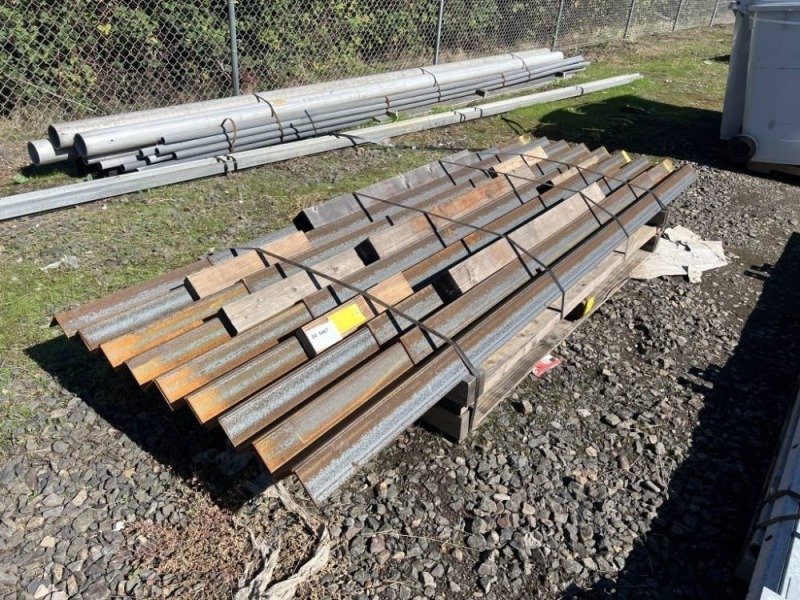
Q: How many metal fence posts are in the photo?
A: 6